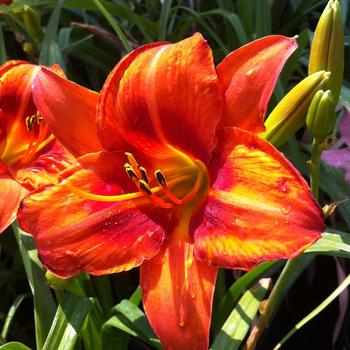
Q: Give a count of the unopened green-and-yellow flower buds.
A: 3